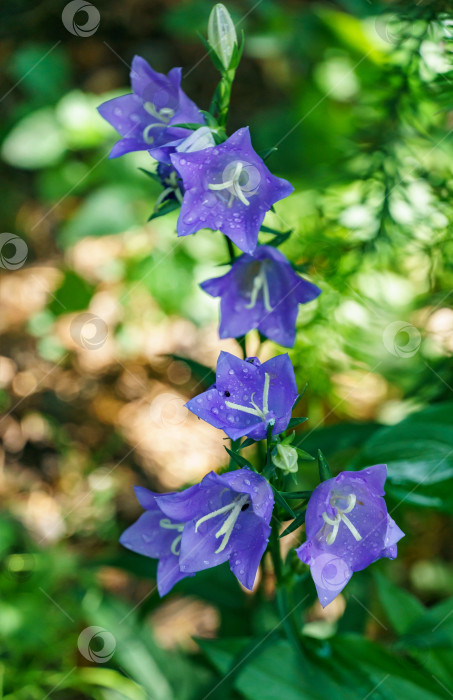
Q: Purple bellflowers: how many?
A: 7